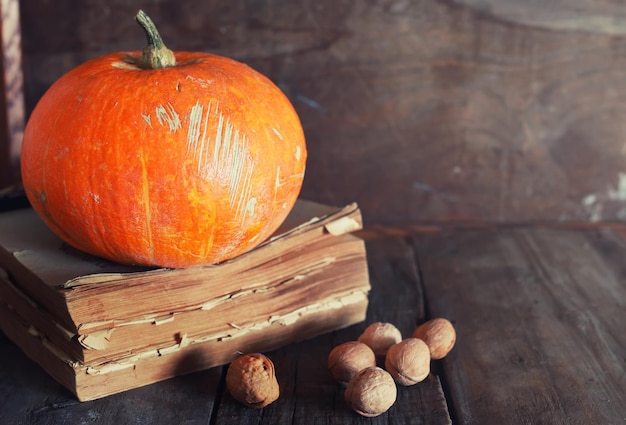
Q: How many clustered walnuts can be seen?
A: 5